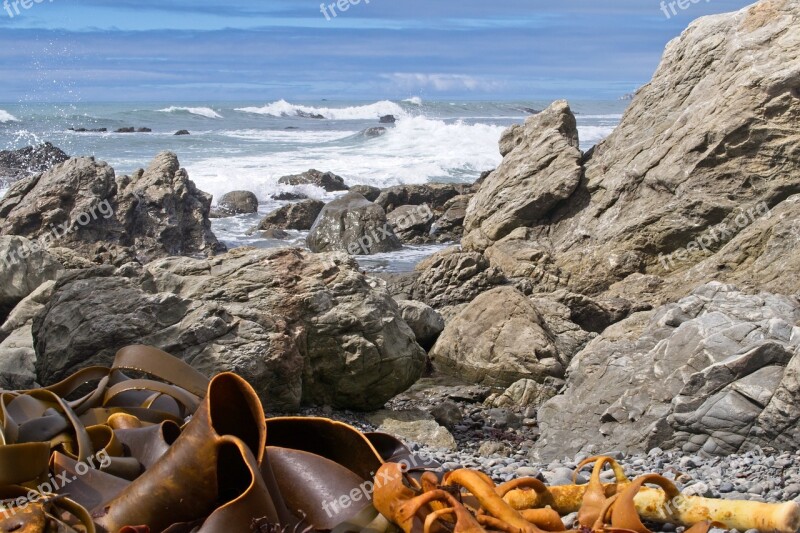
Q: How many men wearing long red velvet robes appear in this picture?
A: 0